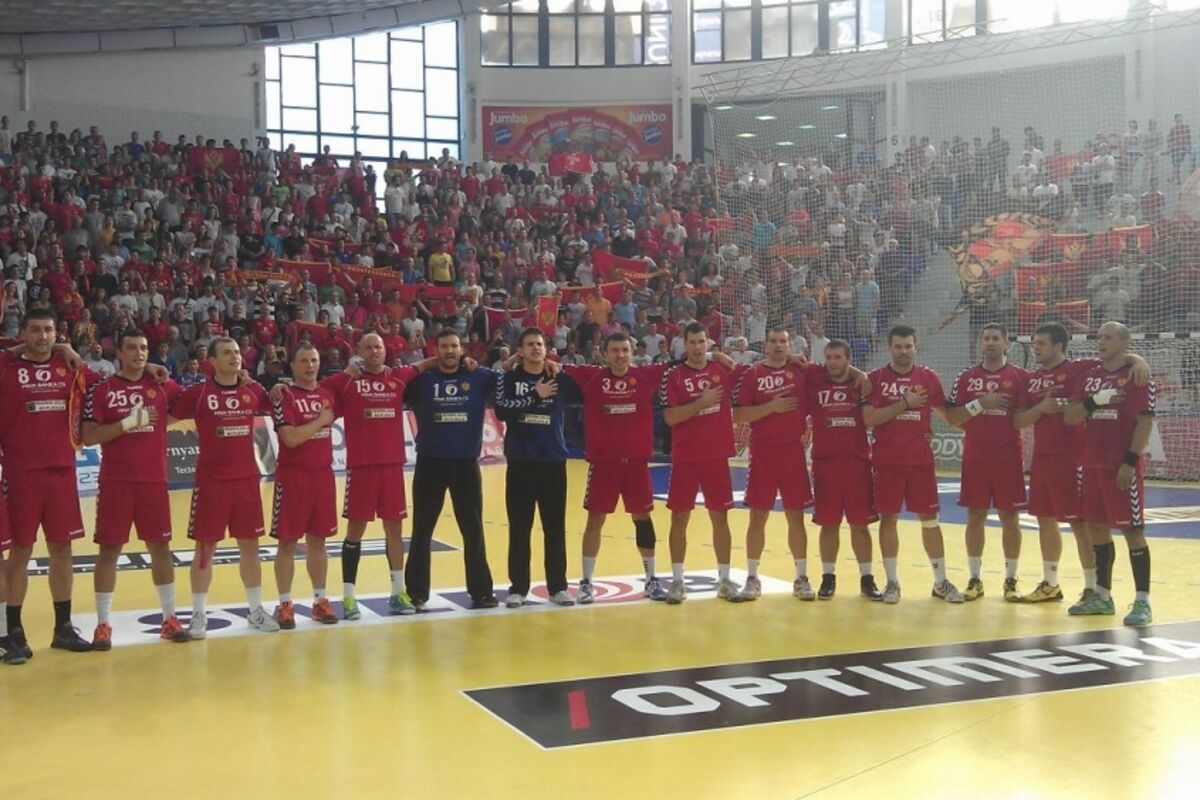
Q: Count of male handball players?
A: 15